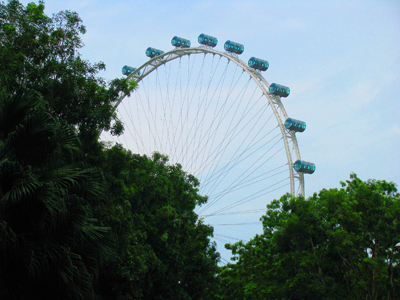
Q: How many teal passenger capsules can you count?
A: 9